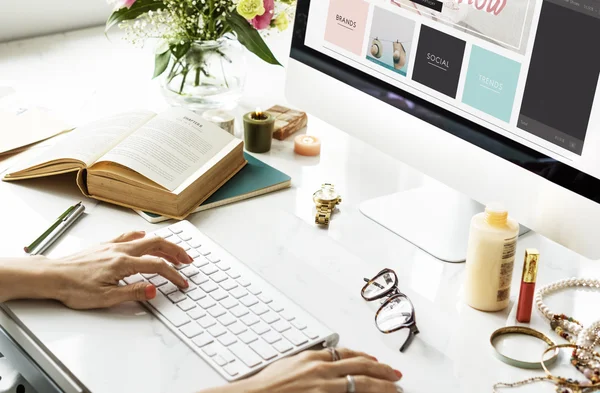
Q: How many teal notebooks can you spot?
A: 1